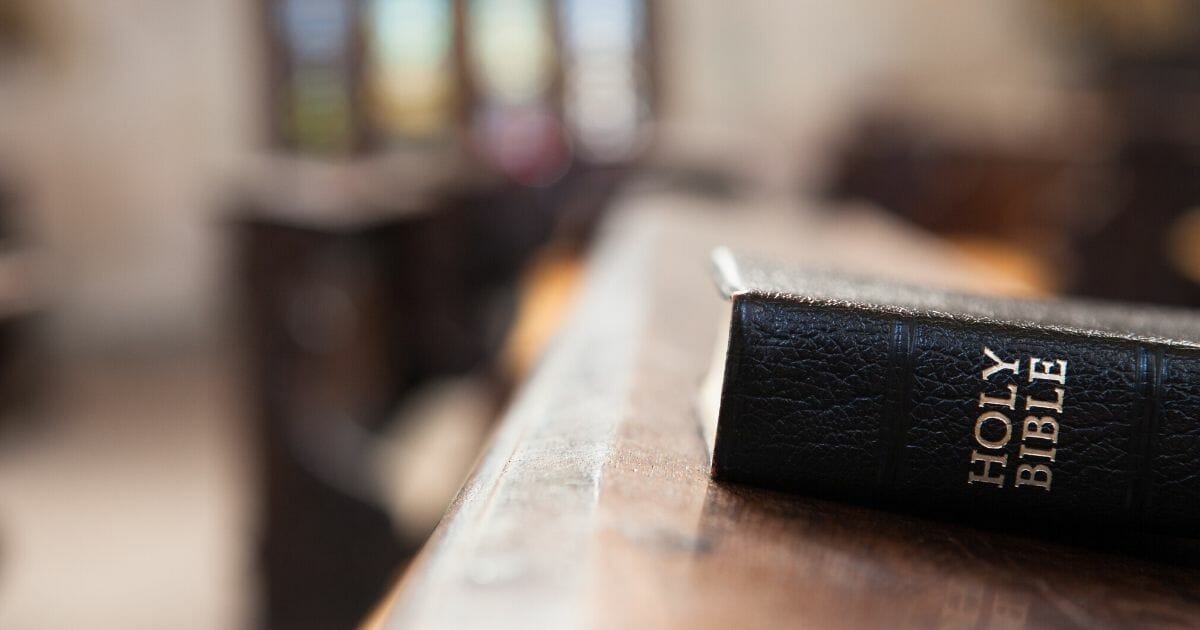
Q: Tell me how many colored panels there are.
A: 4